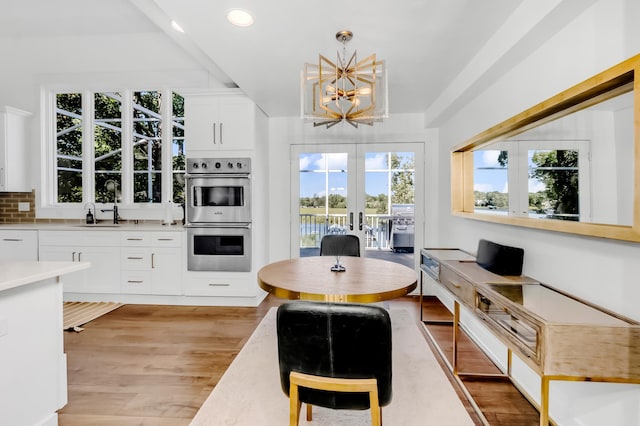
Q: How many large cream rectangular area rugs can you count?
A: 1